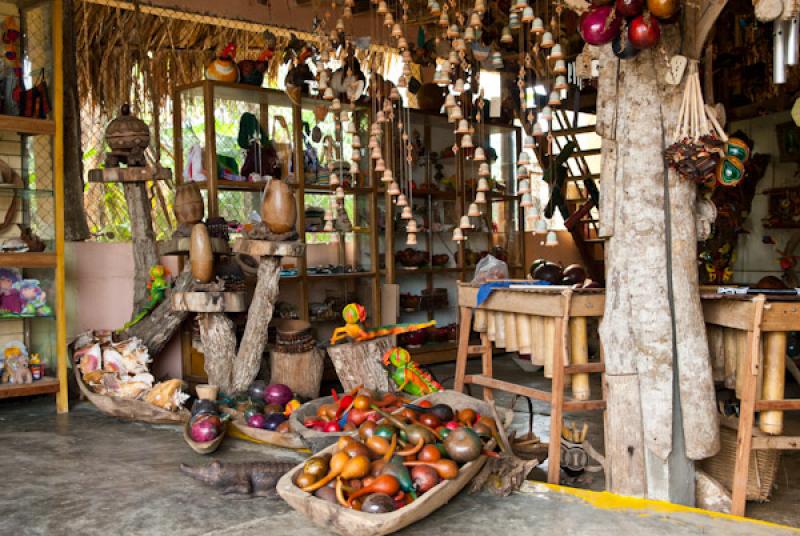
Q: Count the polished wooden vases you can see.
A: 3